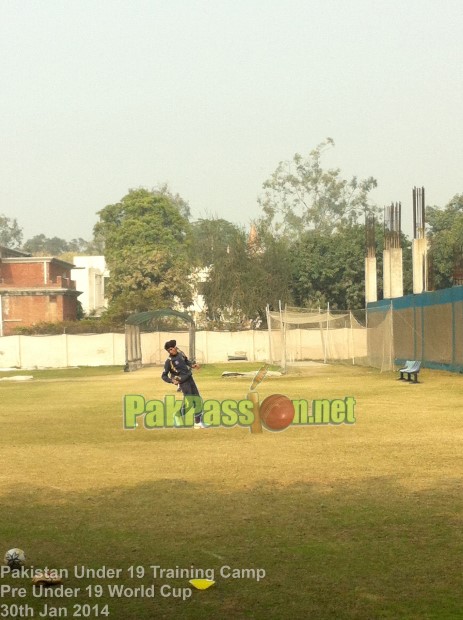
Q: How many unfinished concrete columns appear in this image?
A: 3